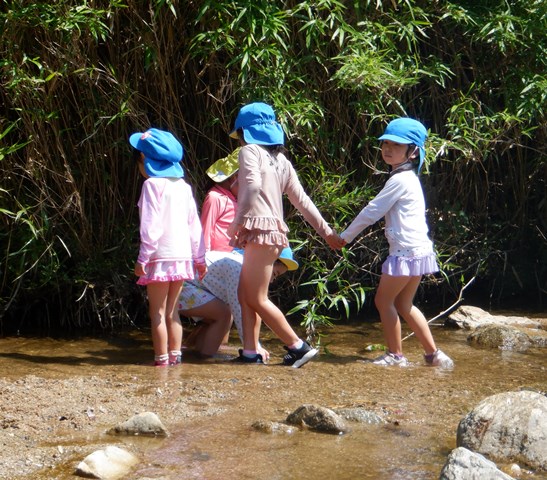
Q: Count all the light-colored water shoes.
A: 2